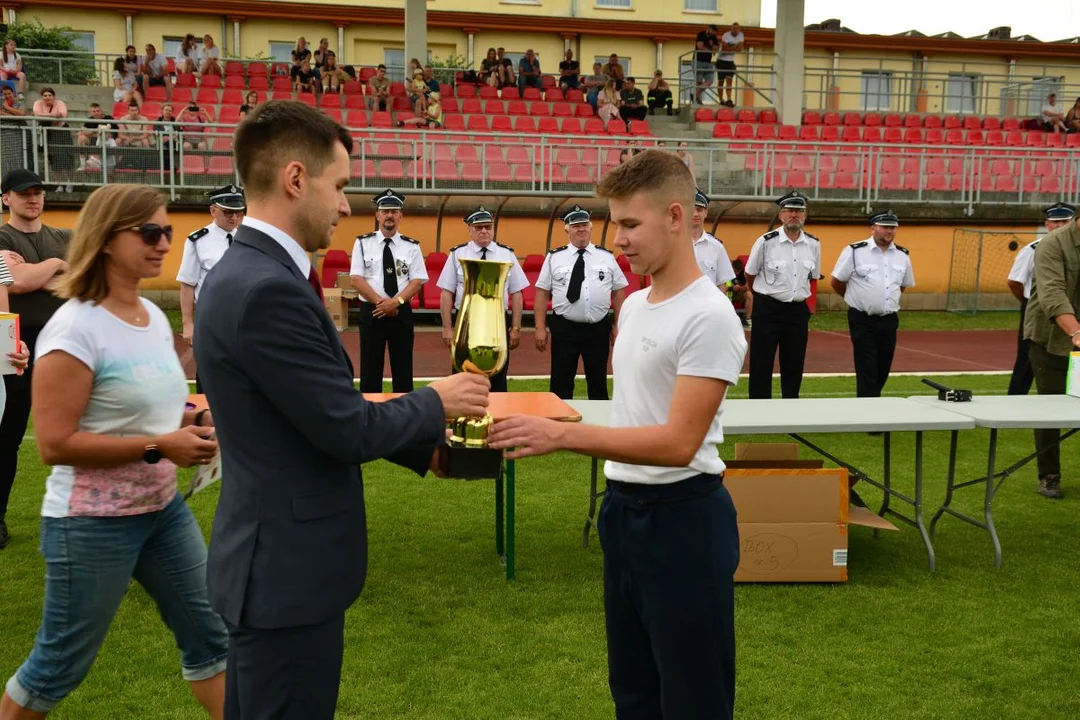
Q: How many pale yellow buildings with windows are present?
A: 1